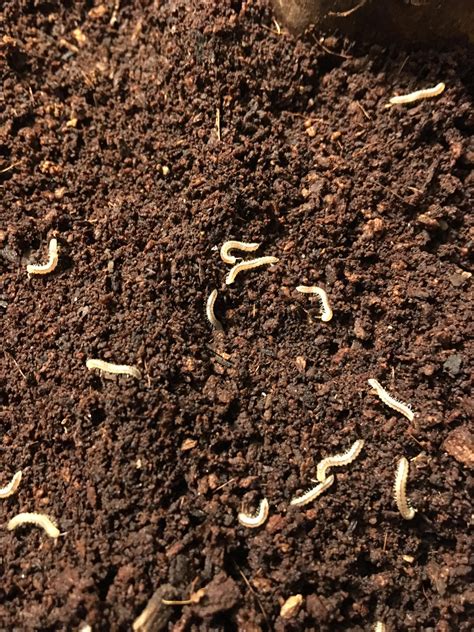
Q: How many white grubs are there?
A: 14